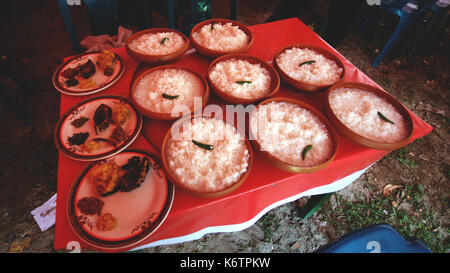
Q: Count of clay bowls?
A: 8